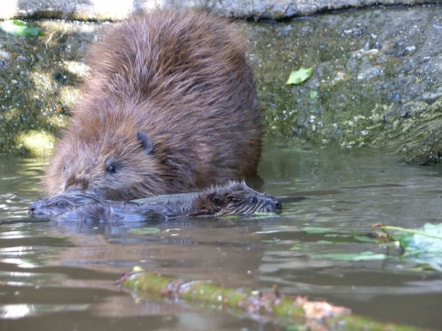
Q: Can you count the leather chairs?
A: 0